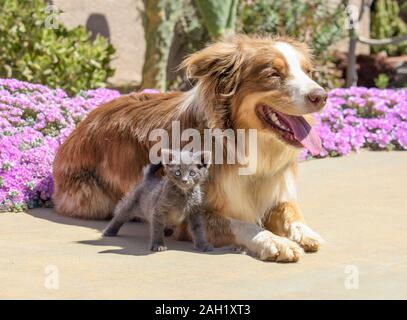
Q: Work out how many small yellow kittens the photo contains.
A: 0